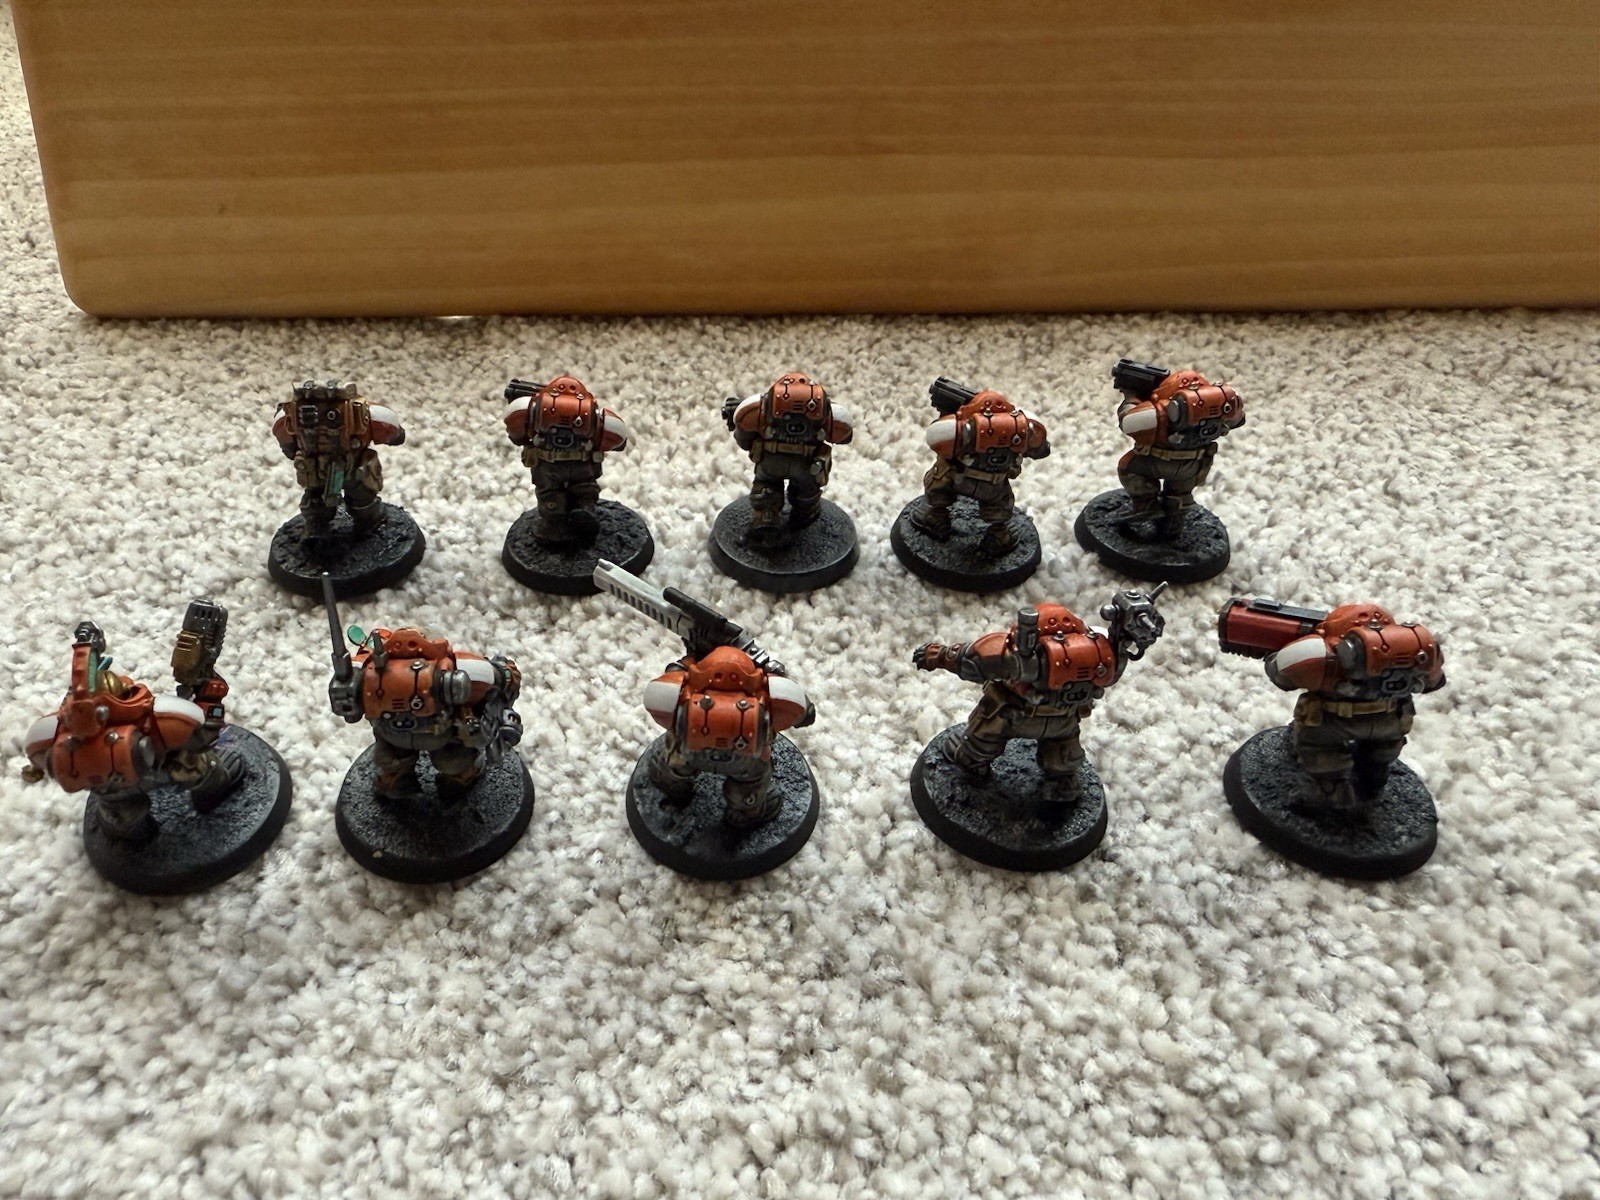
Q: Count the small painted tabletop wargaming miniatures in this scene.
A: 10